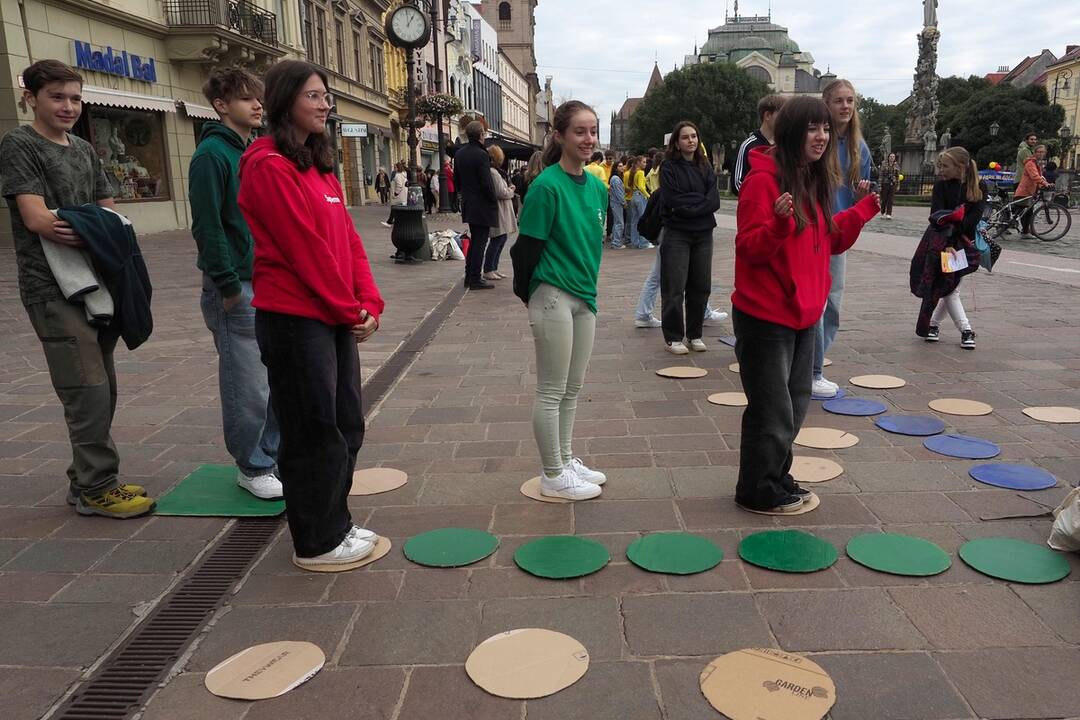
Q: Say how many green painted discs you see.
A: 6